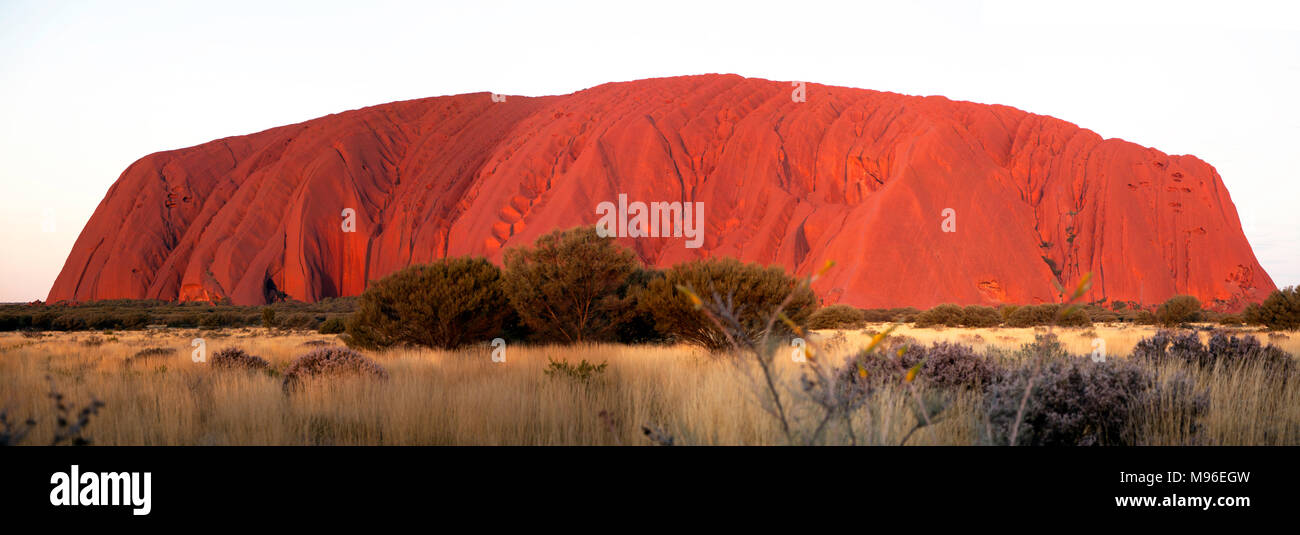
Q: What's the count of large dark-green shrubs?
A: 3